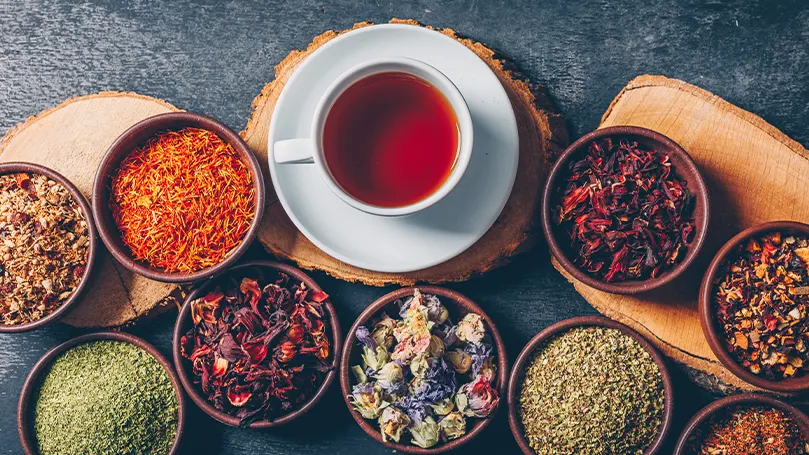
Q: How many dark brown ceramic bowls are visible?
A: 9